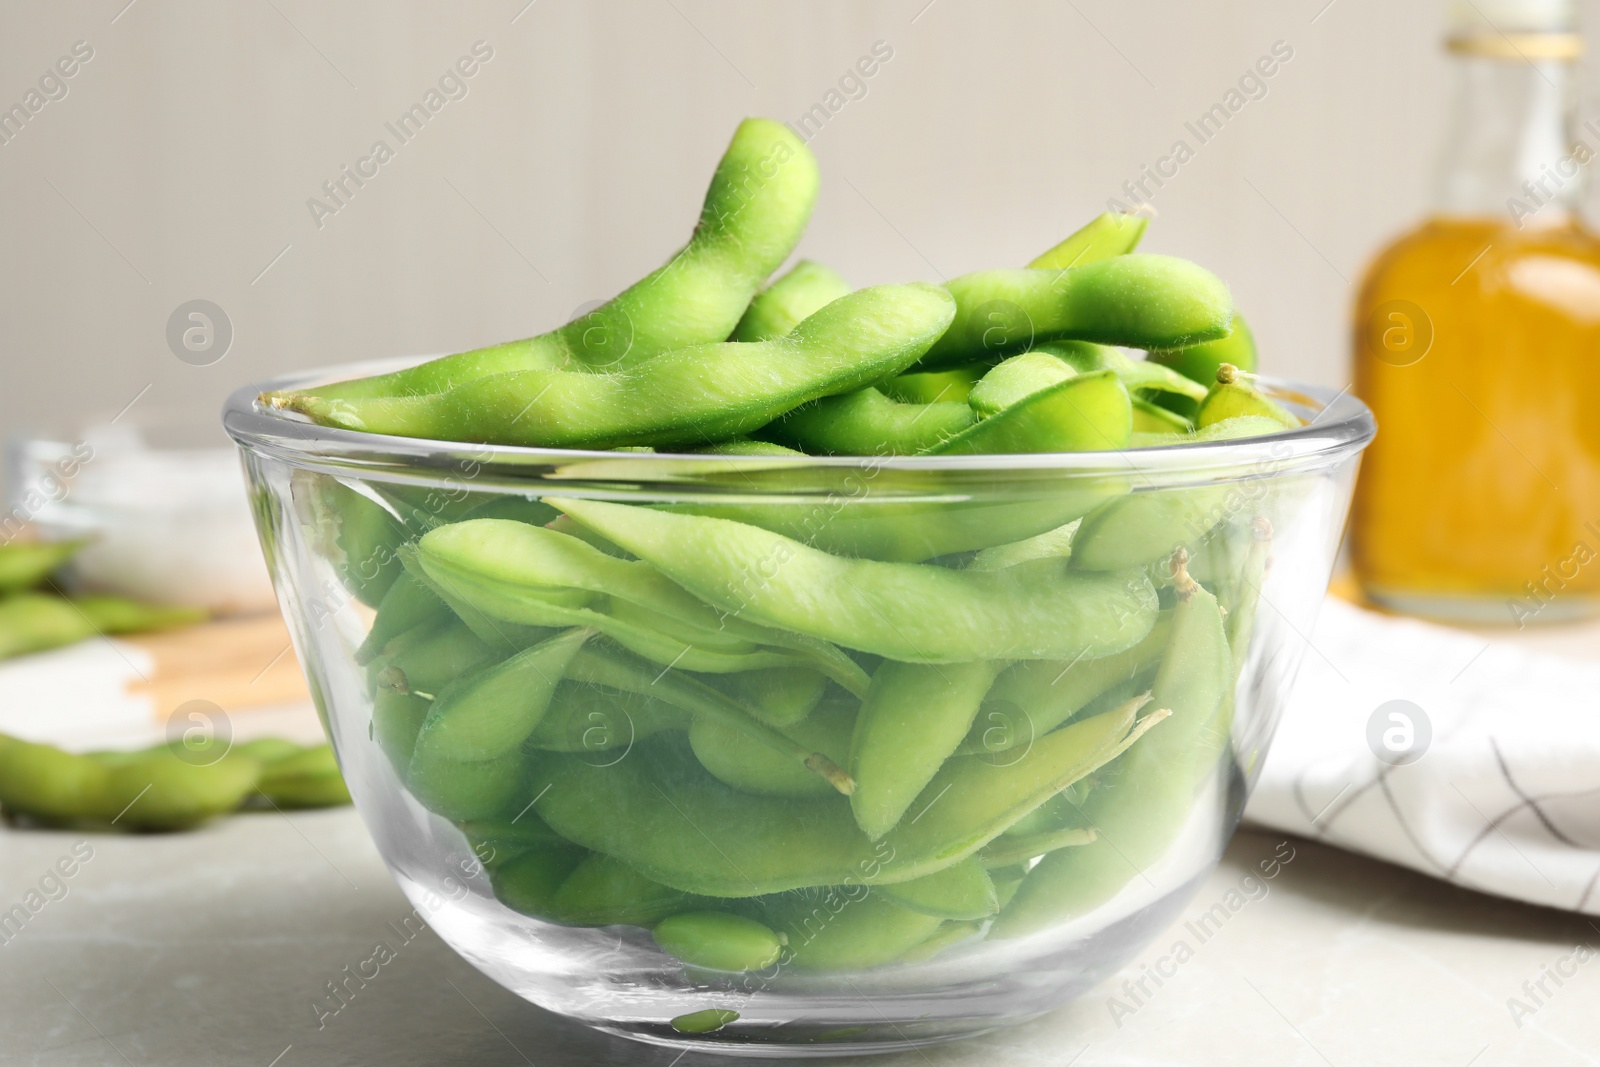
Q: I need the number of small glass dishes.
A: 1